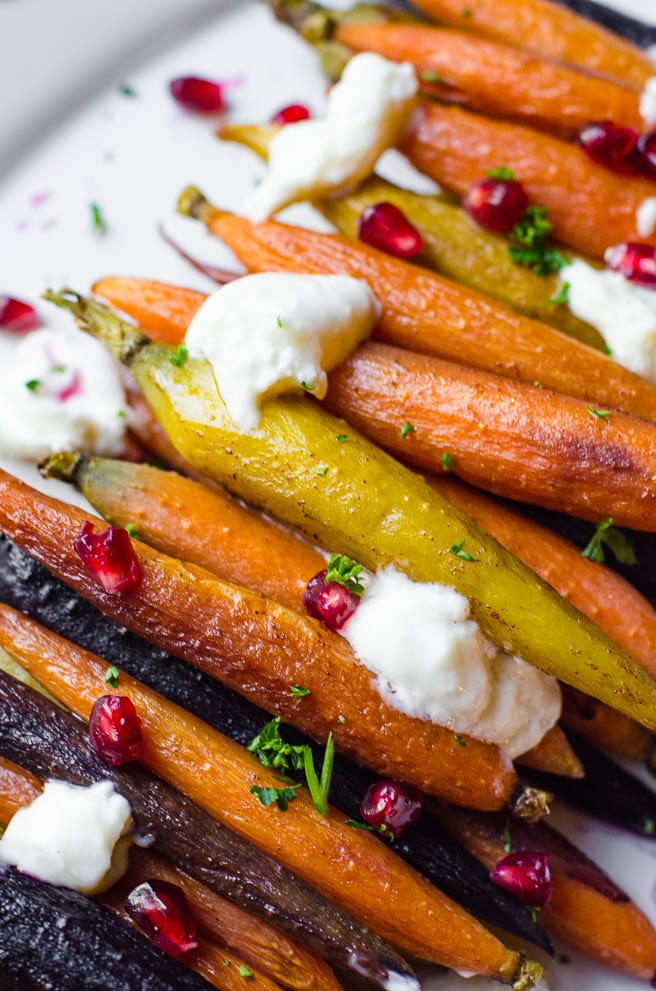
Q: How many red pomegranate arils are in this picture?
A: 14